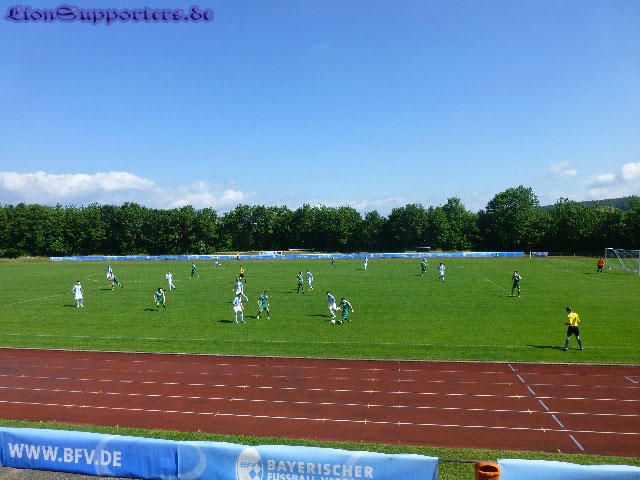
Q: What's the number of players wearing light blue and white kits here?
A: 10